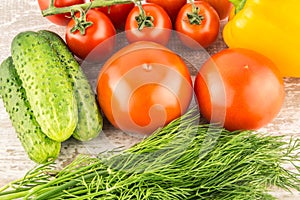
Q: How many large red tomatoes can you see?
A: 2